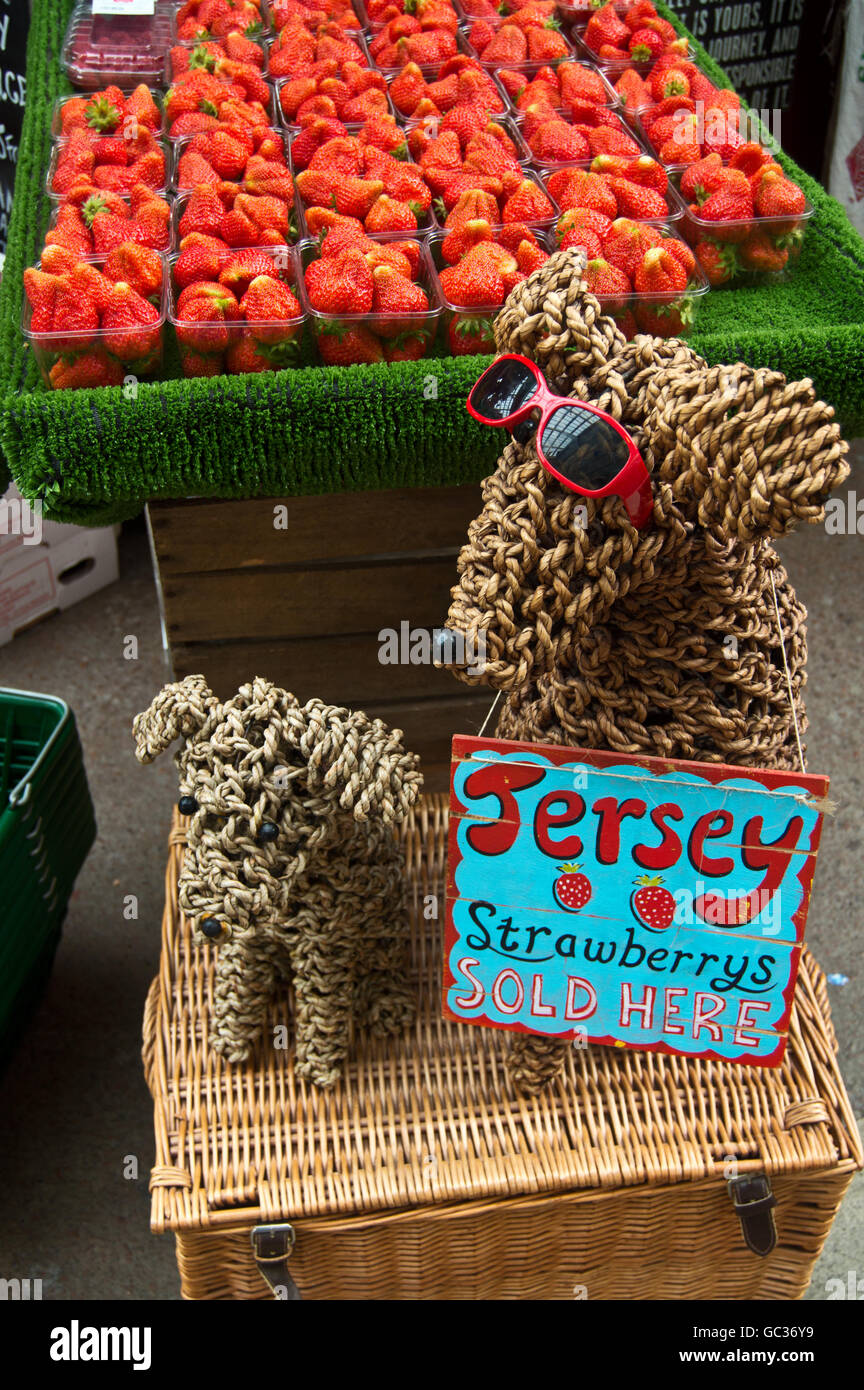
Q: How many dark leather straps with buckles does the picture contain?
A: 2